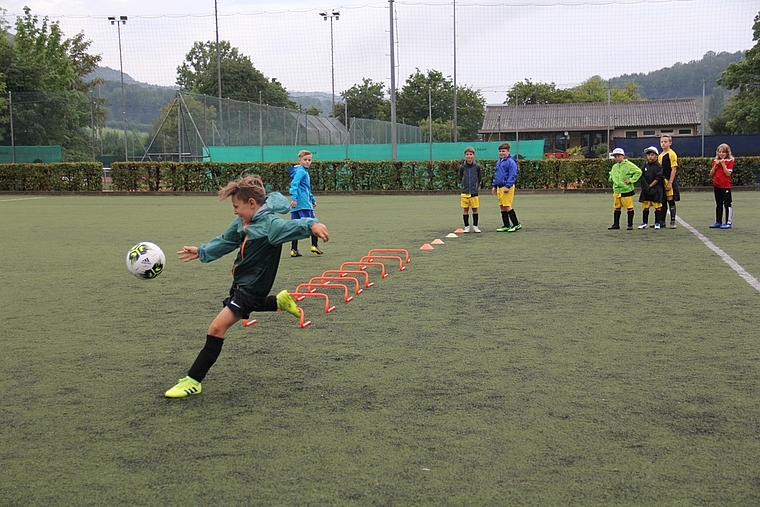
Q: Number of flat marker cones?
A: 4